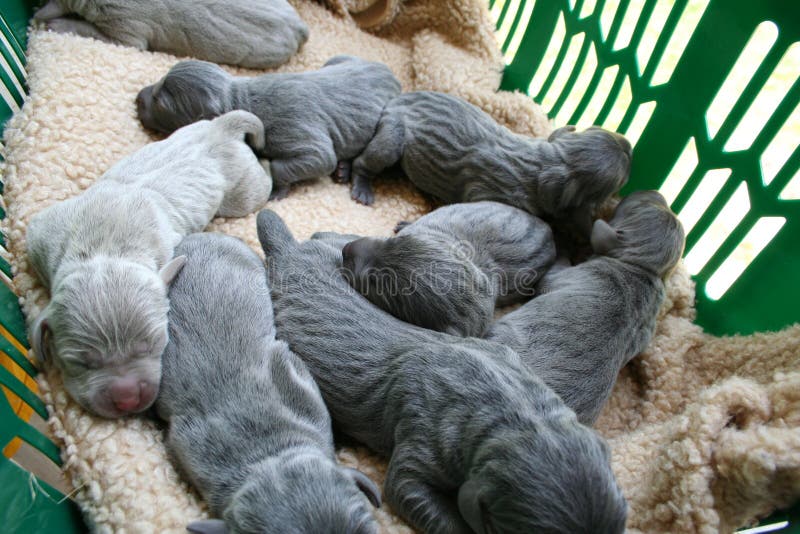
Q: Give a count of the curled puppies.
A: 1